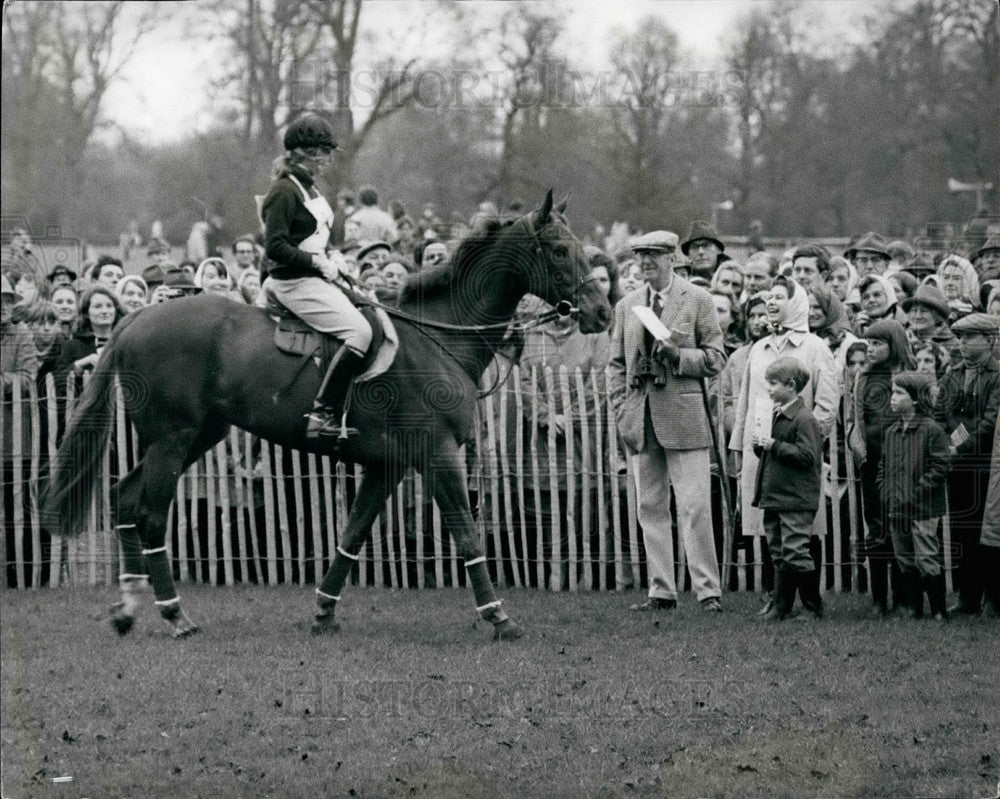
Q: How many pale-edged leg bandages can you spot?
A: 4